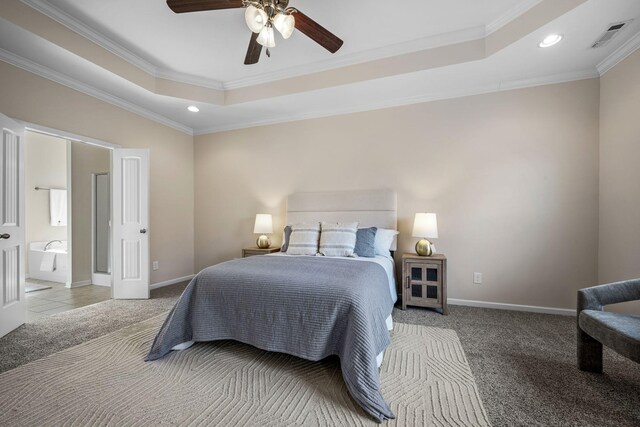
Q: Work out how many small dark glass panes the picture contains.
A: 4